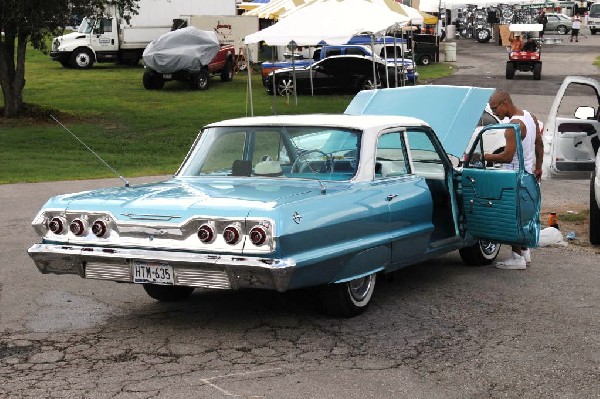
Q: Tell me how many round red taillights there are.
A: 6